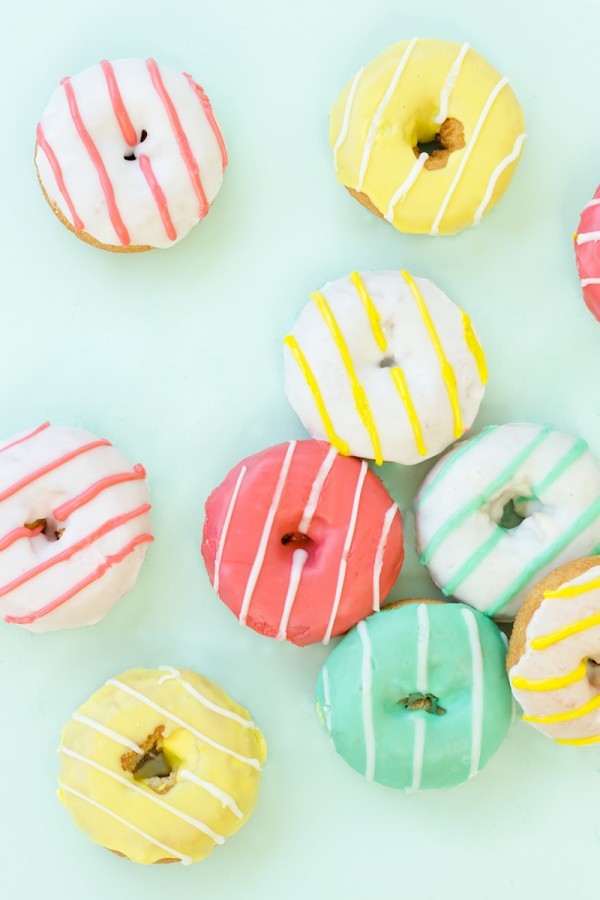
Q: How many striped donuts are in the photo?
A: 10